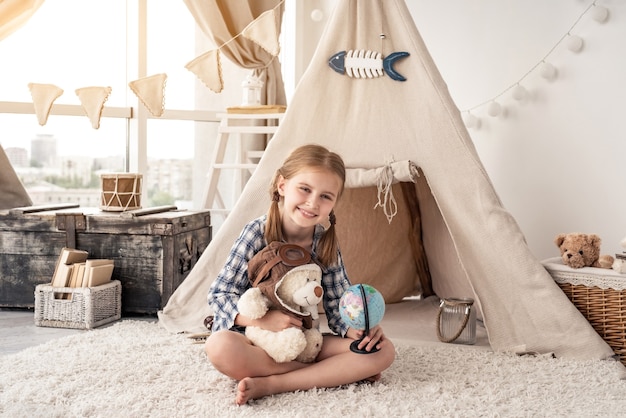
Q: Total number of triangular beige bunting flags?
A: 5